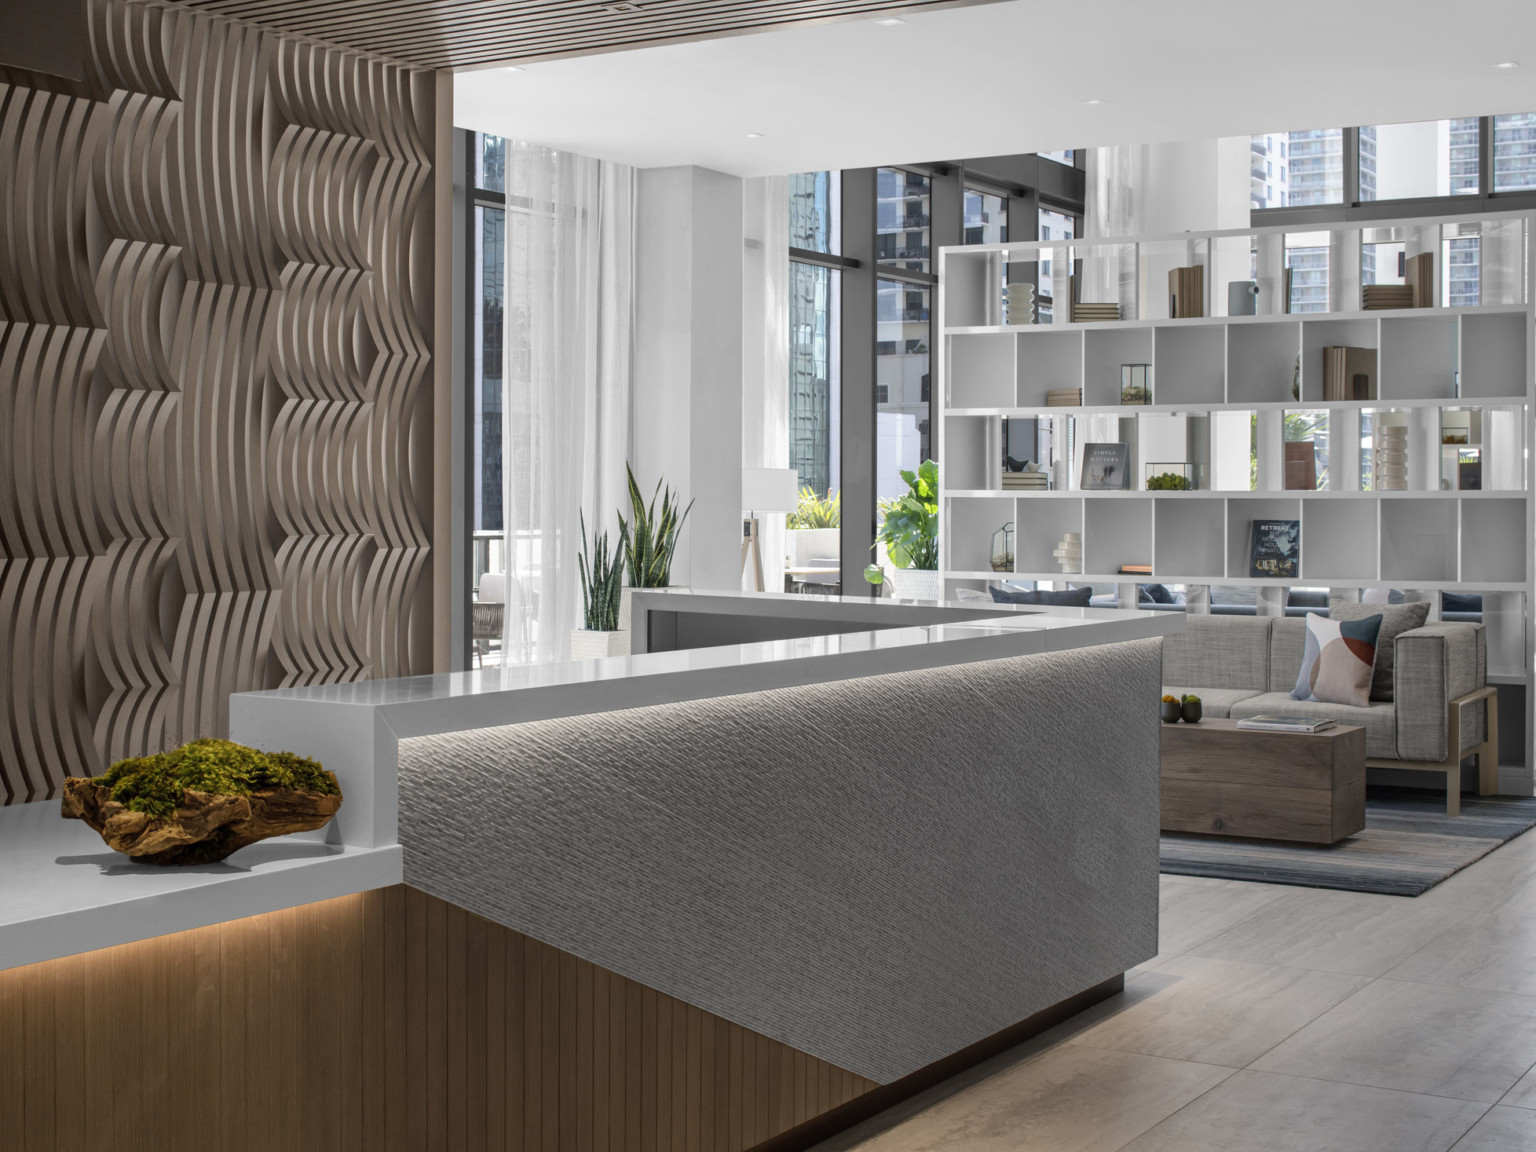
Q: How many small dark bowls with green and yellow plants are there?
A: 2